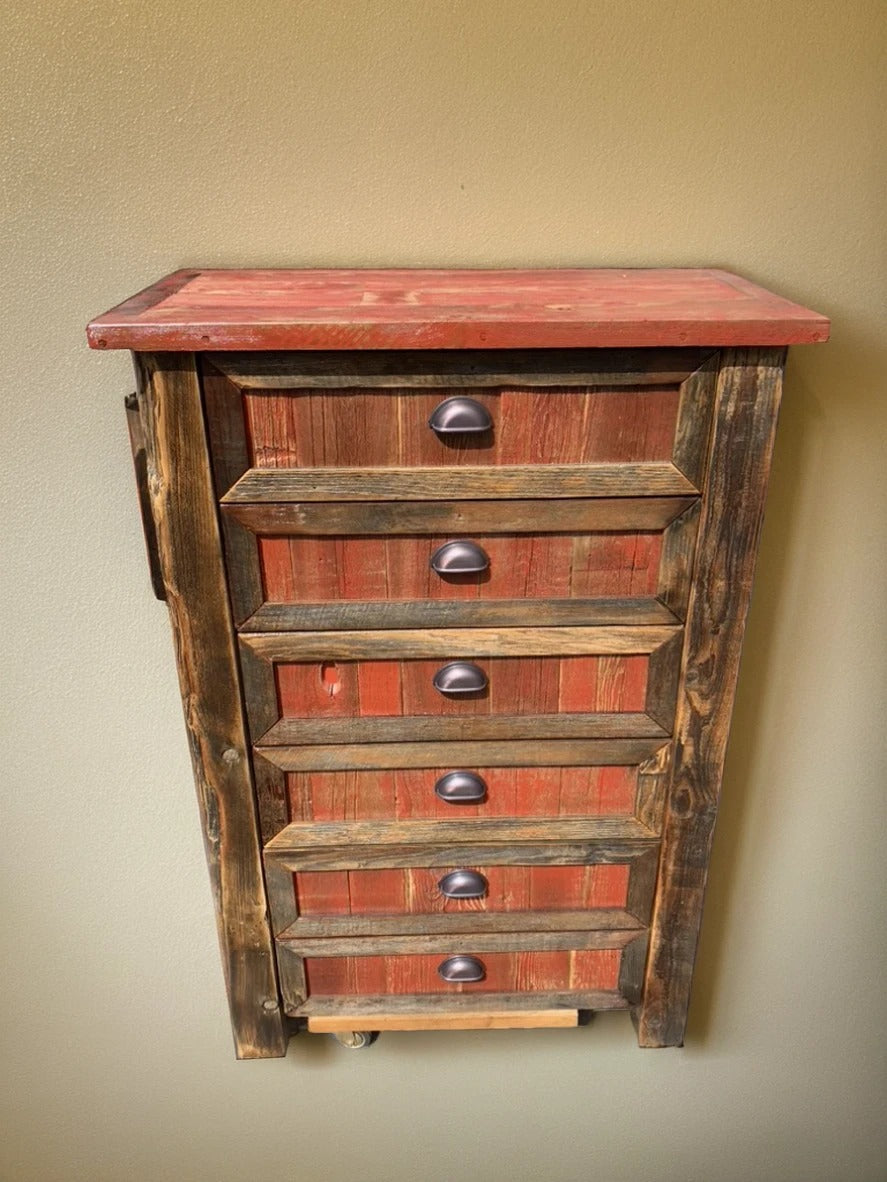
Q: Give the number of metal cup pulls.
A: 6